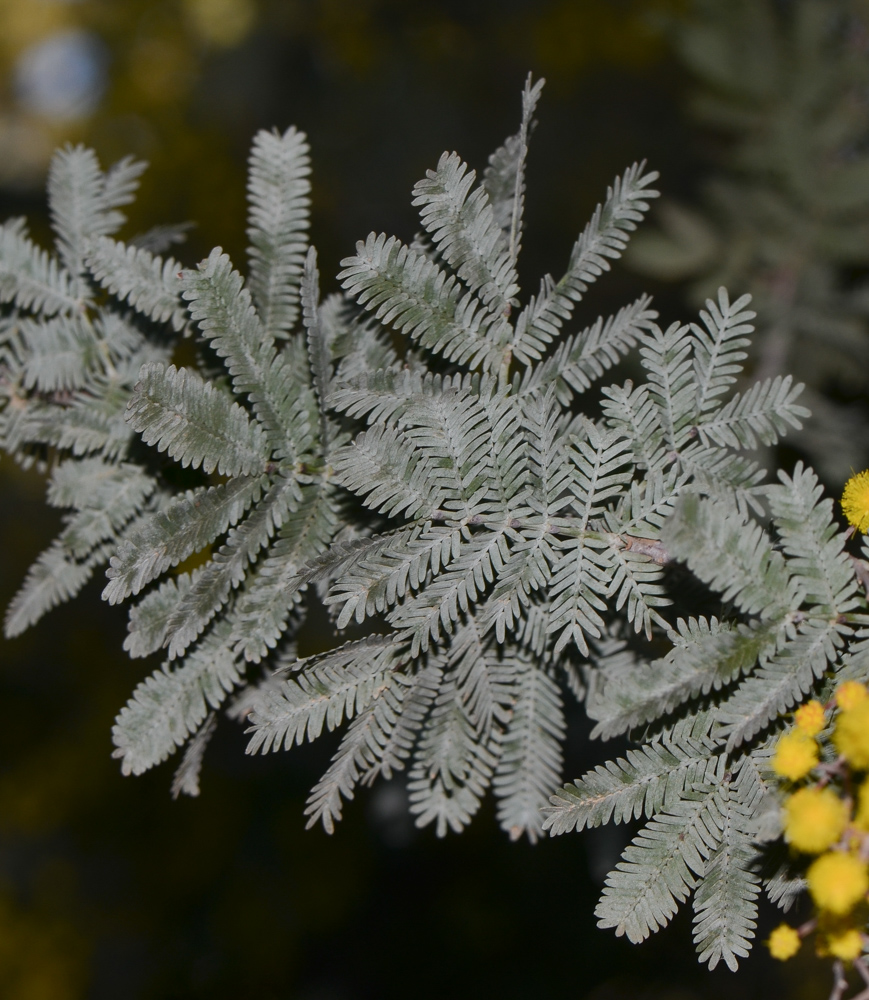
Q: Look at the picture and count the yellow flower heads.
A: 10